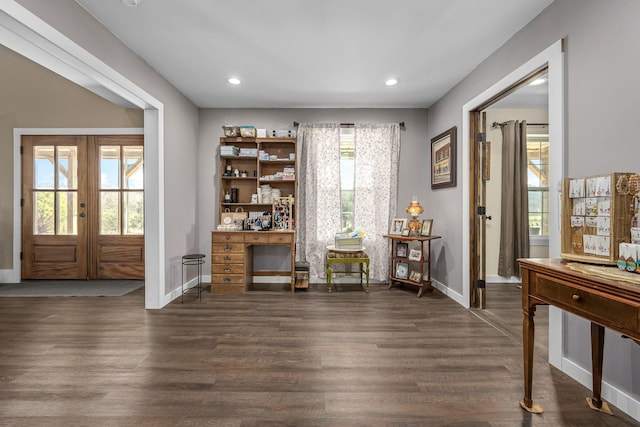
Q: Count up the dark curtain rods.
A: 2